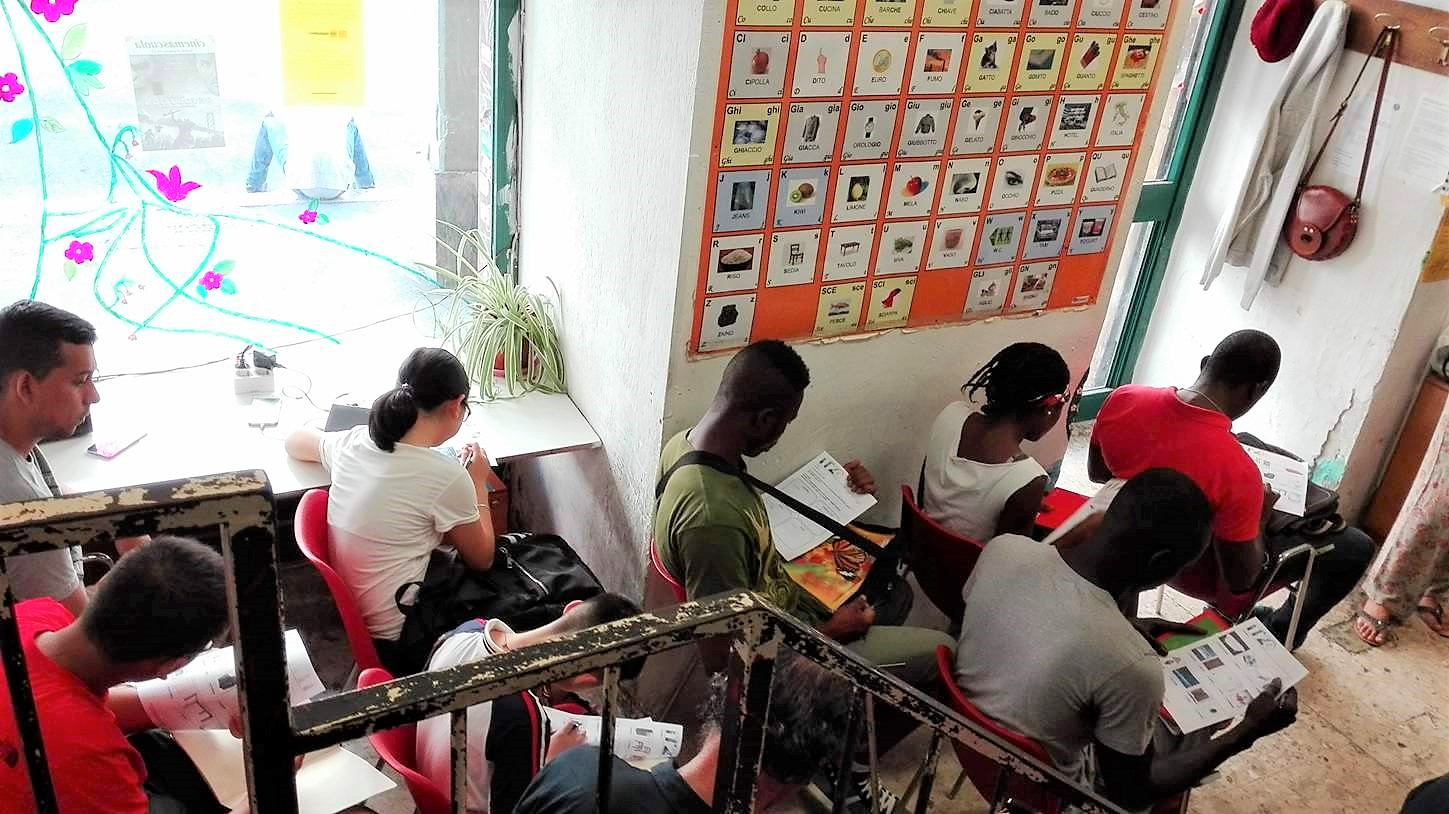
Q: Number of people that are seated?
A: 9